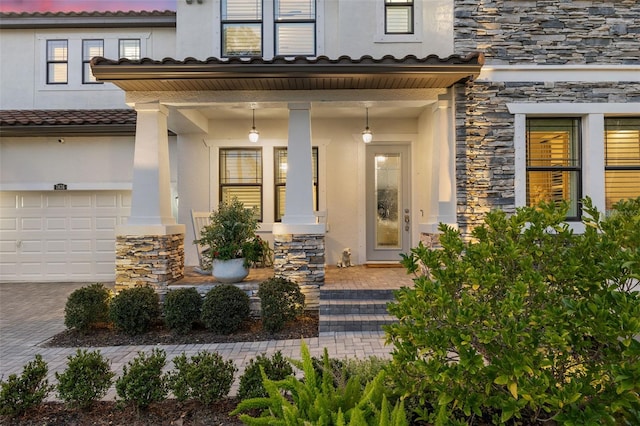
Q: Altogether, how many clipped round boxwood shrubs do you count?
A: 5